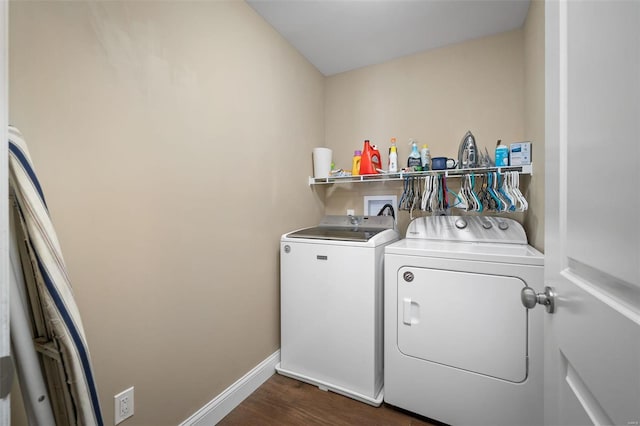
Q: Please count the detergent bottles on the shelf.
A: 2